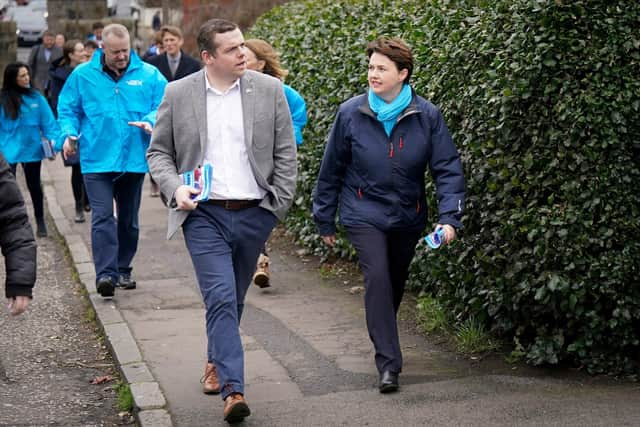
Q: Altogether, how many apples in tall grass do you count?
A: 0